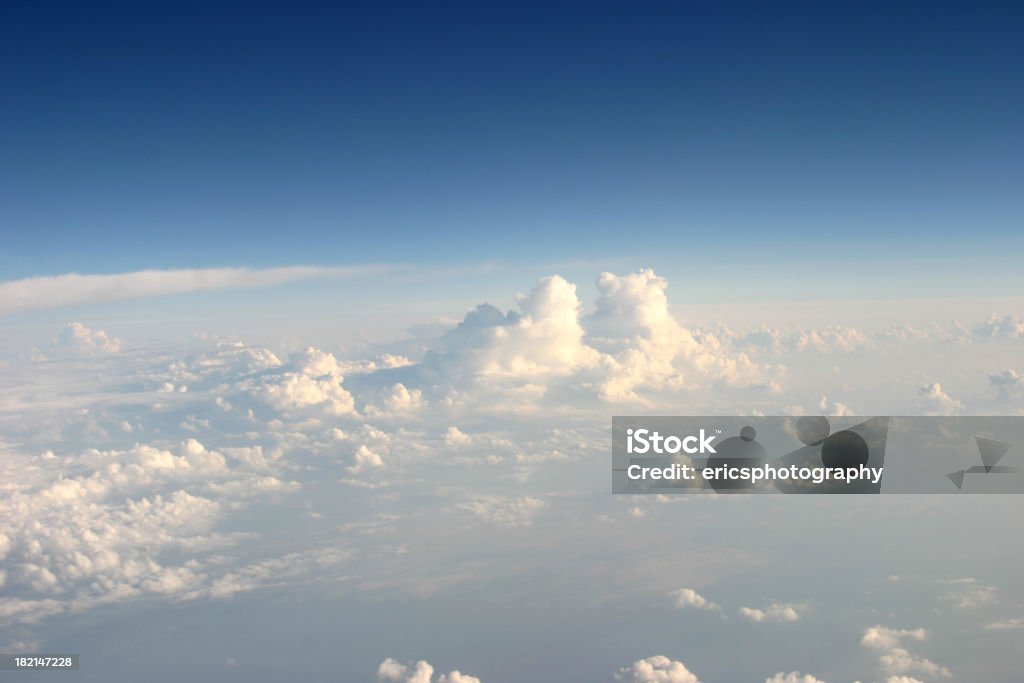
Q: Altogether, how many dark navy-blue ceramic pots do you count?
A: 0